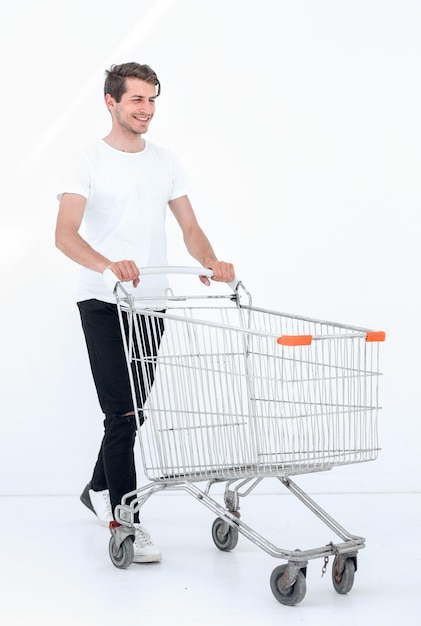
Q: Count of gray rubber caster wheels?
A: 4